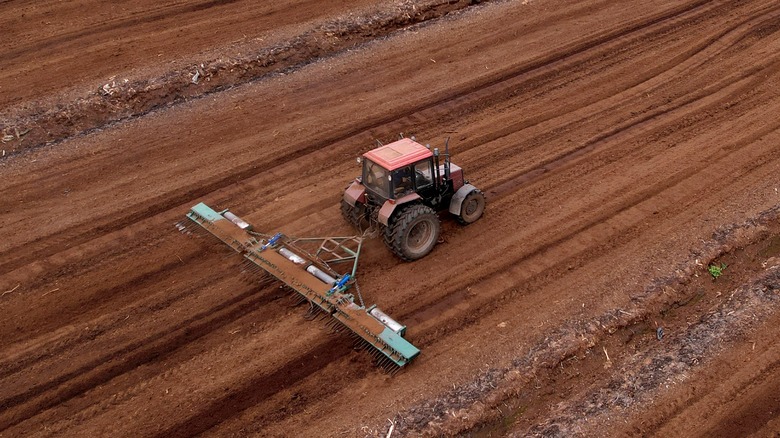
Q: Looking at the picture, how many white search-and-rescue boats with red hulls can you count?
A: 0